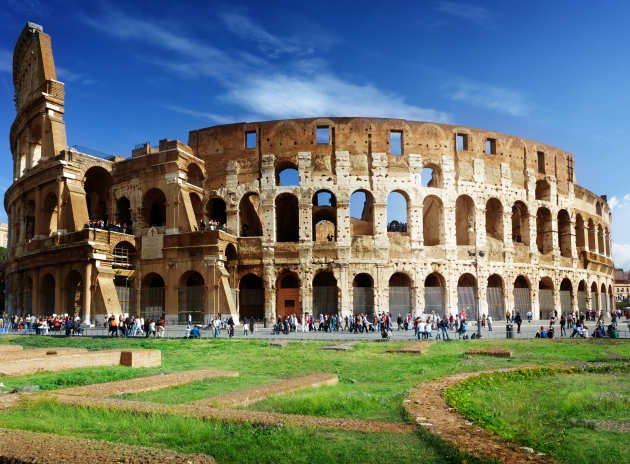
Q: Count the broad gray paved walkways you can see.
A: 1